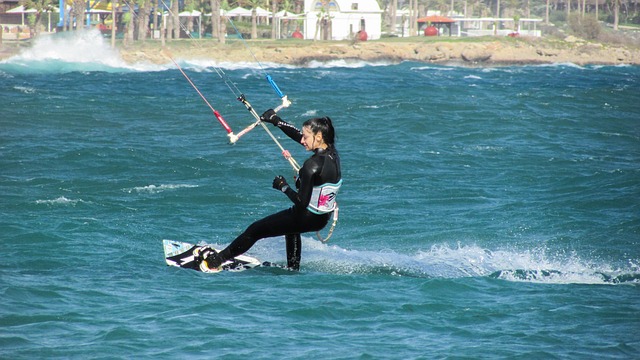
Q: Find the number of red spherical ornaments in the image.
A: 3